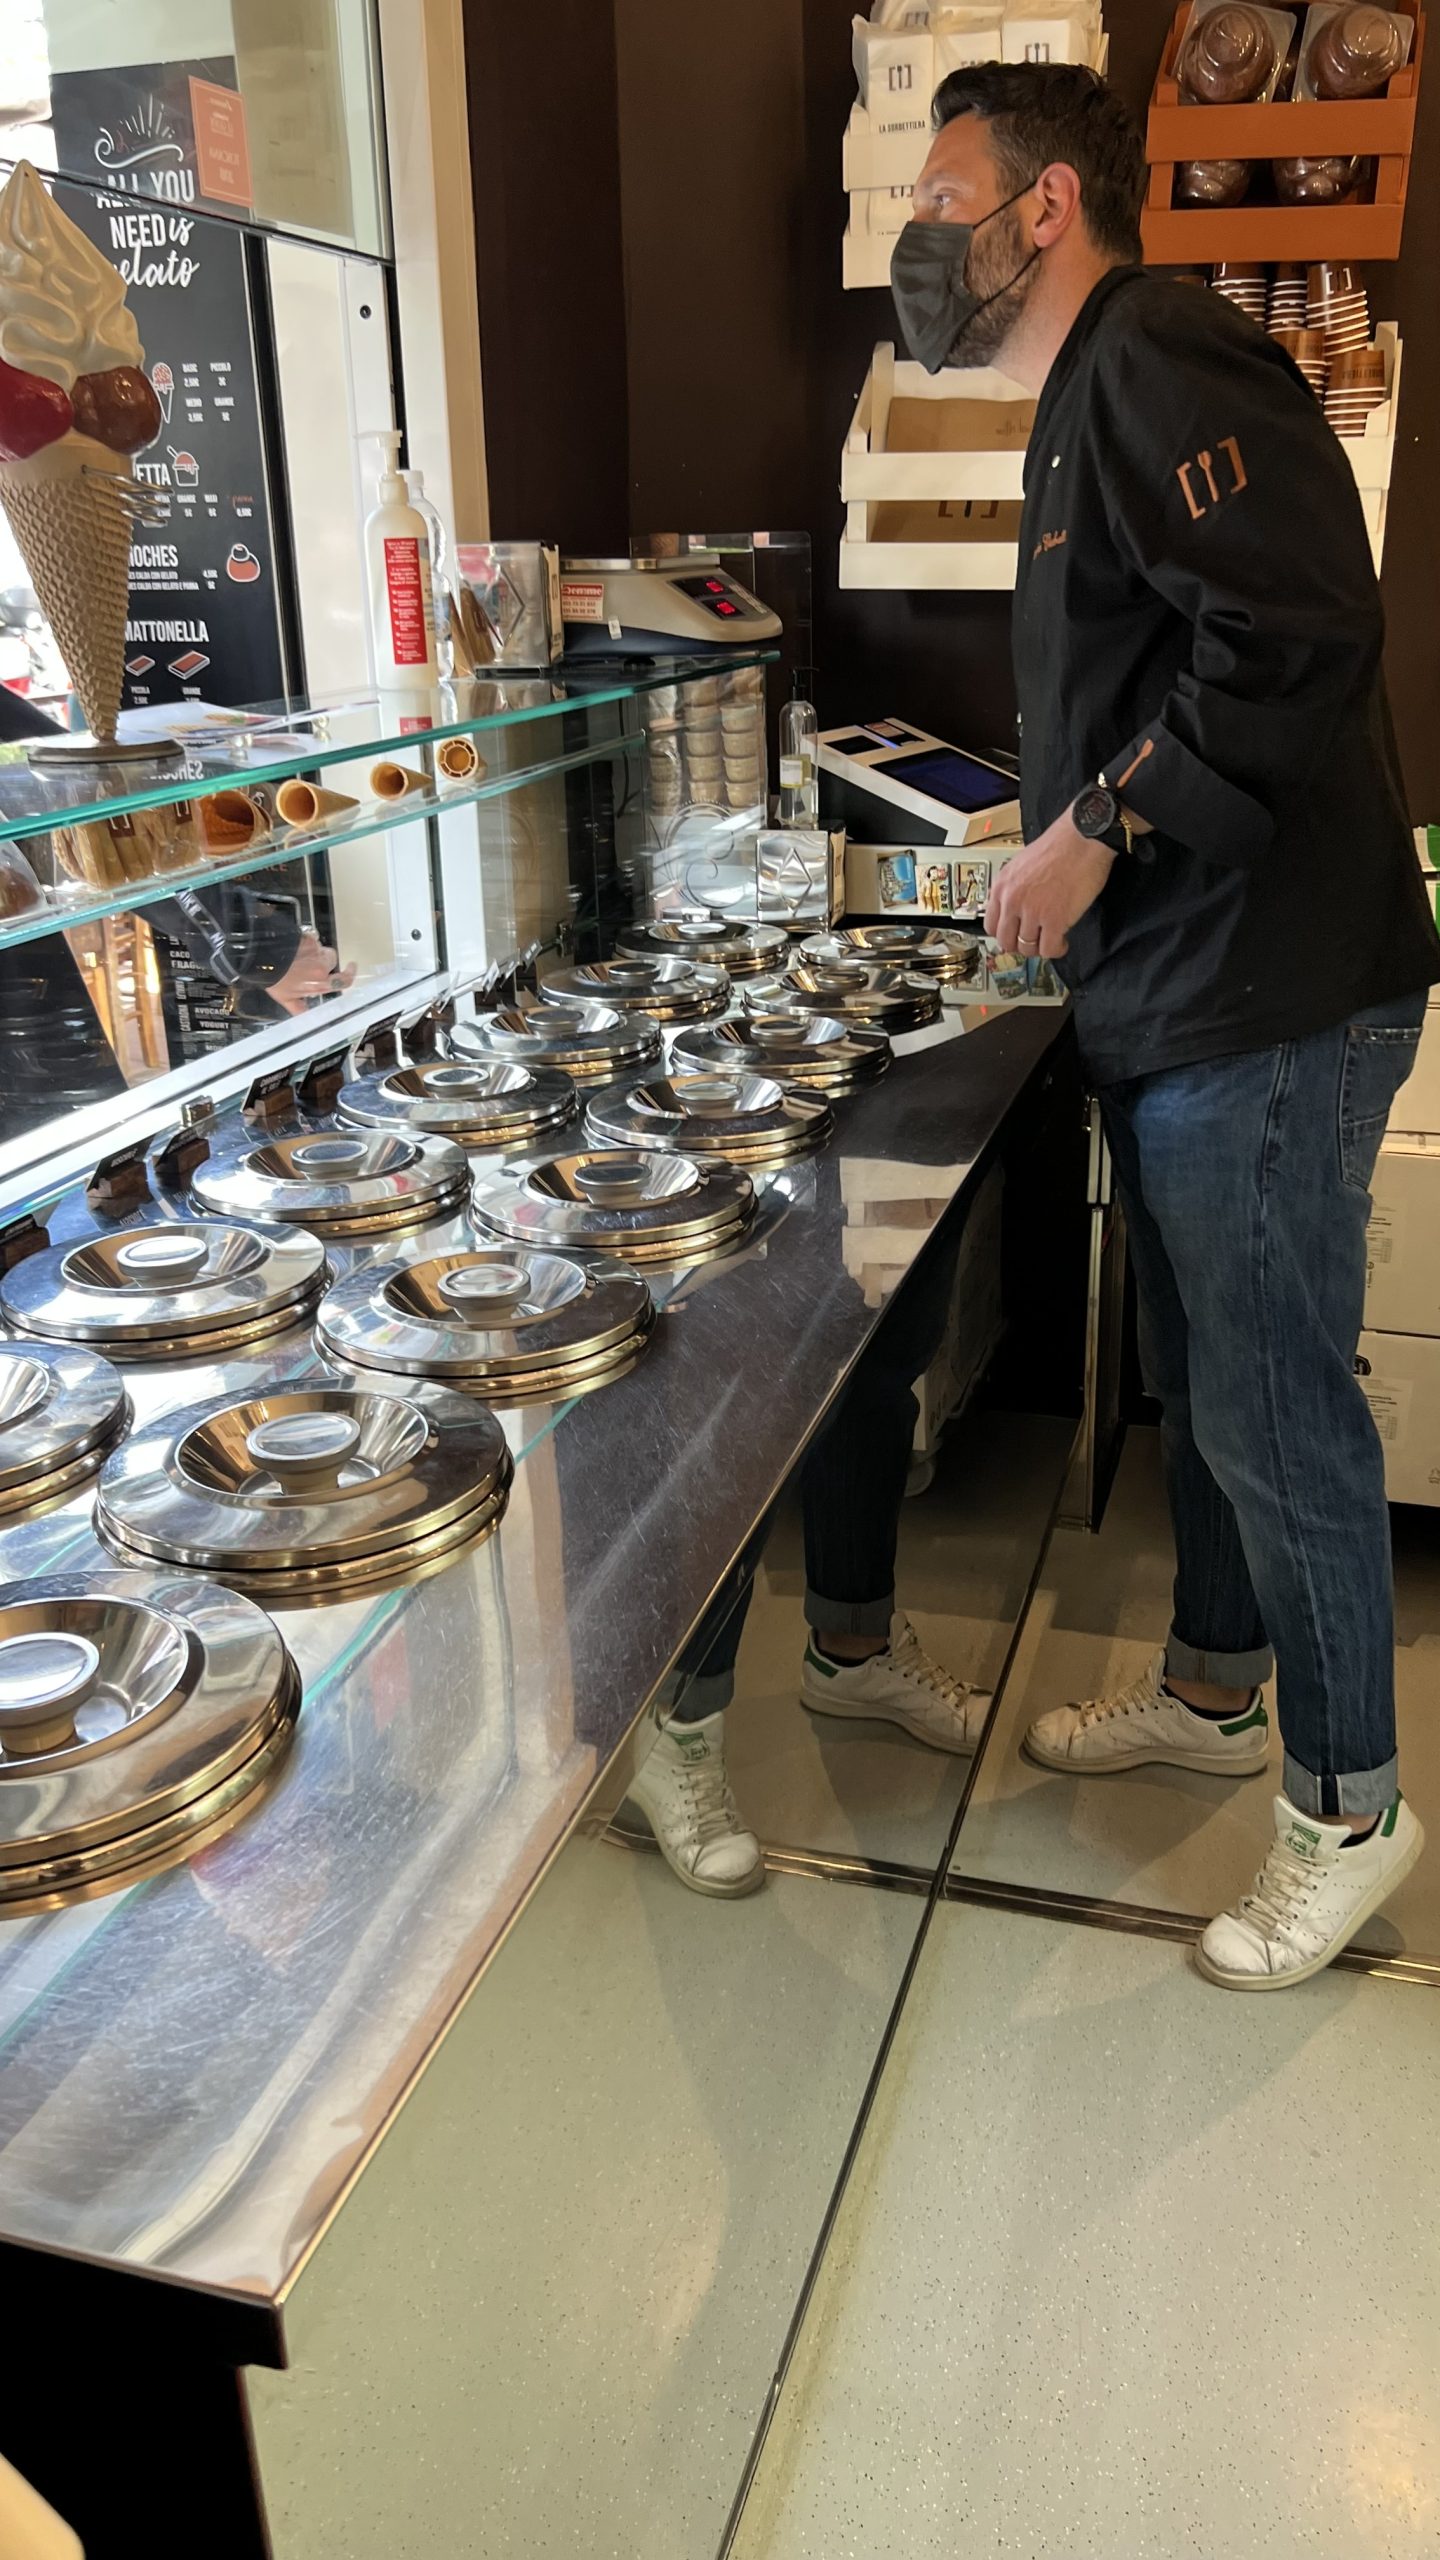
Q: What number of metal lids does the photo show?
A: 15